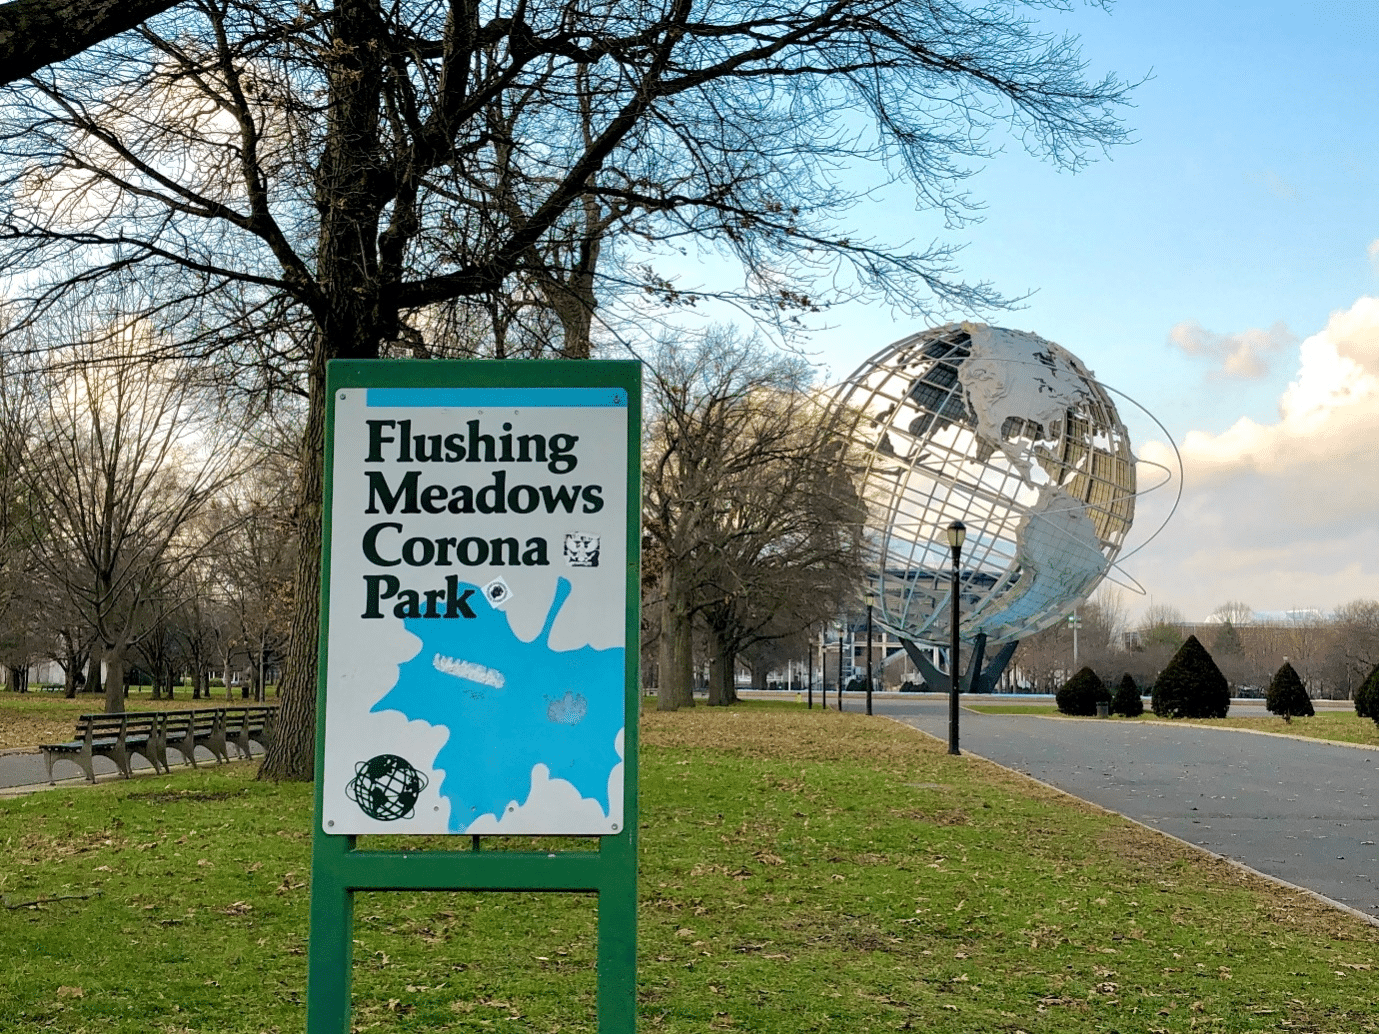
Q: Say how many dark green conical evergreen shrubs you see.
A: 5